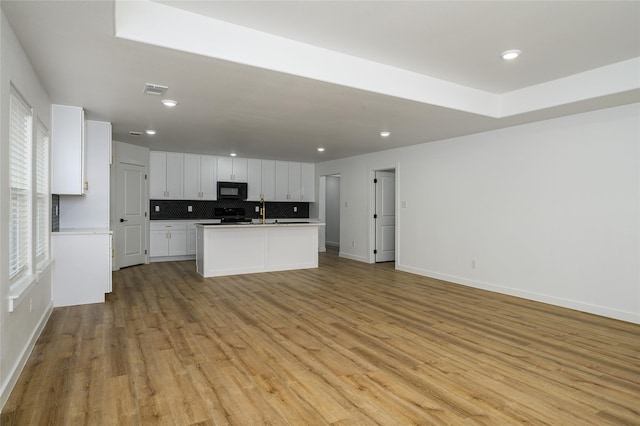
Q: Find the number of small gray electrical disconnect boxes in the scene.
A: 0